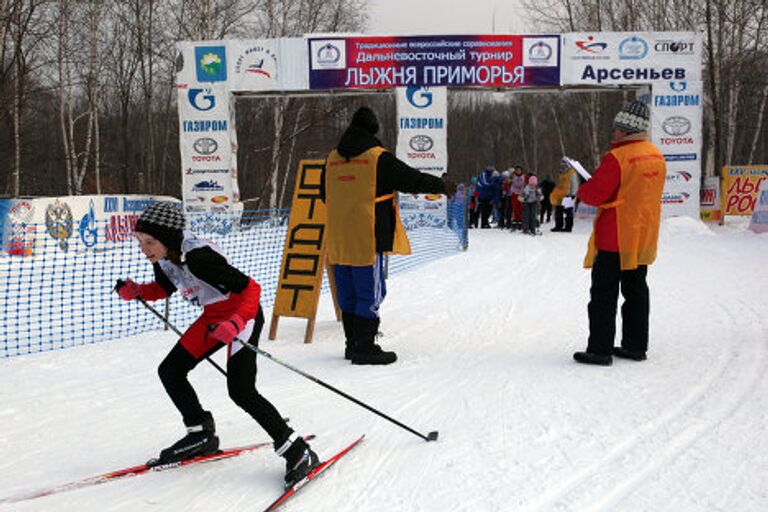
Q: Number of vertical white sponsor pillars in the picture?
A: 3